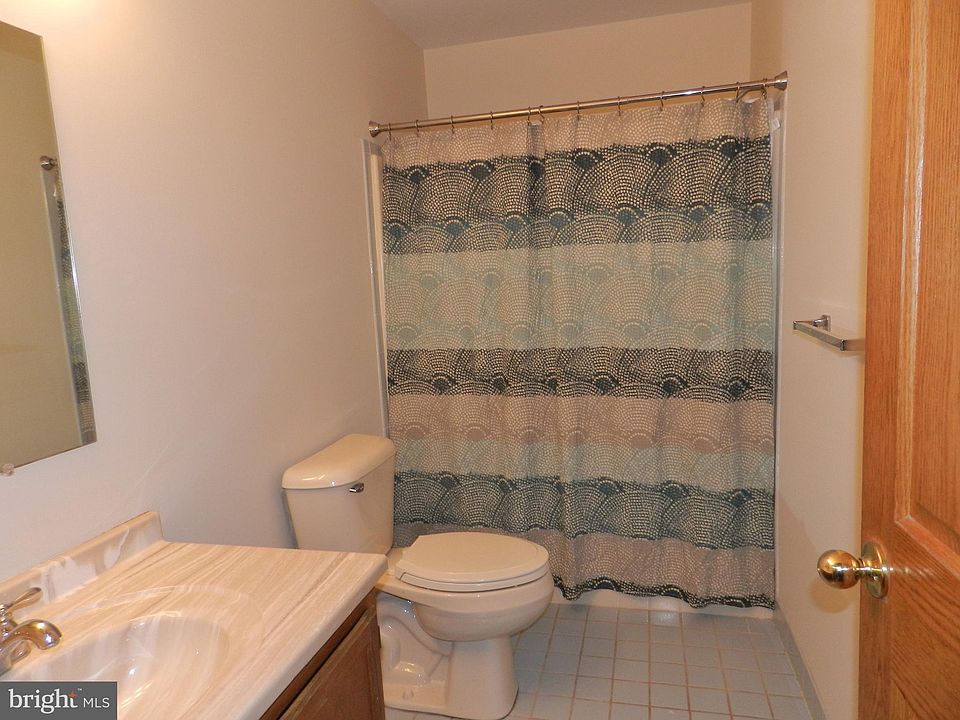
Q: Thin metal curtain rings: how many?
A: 12